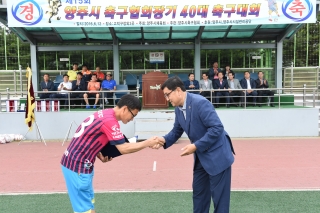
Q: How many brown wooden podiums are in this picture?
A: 1